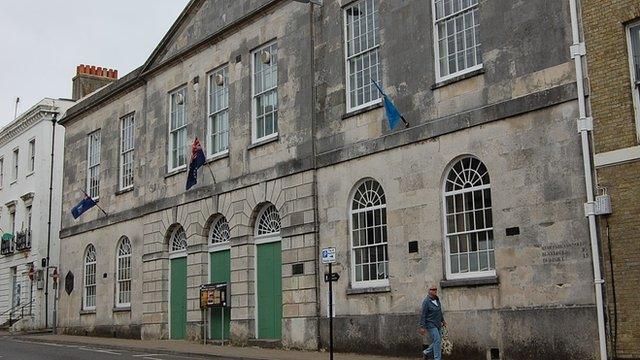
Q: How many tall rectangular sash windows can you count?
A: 7